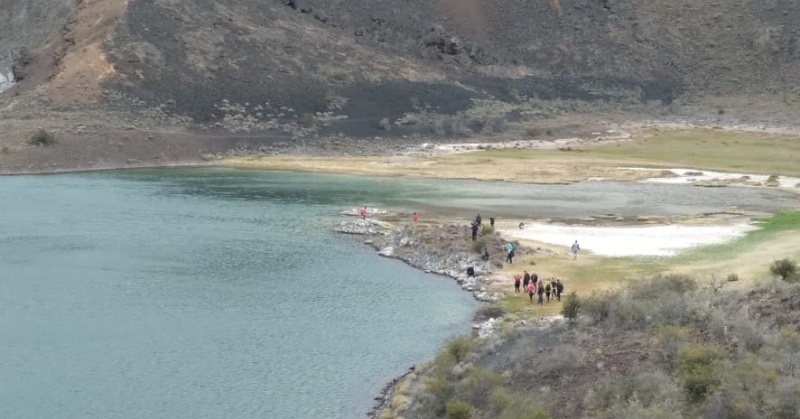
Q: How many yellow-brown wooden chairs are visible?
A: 0